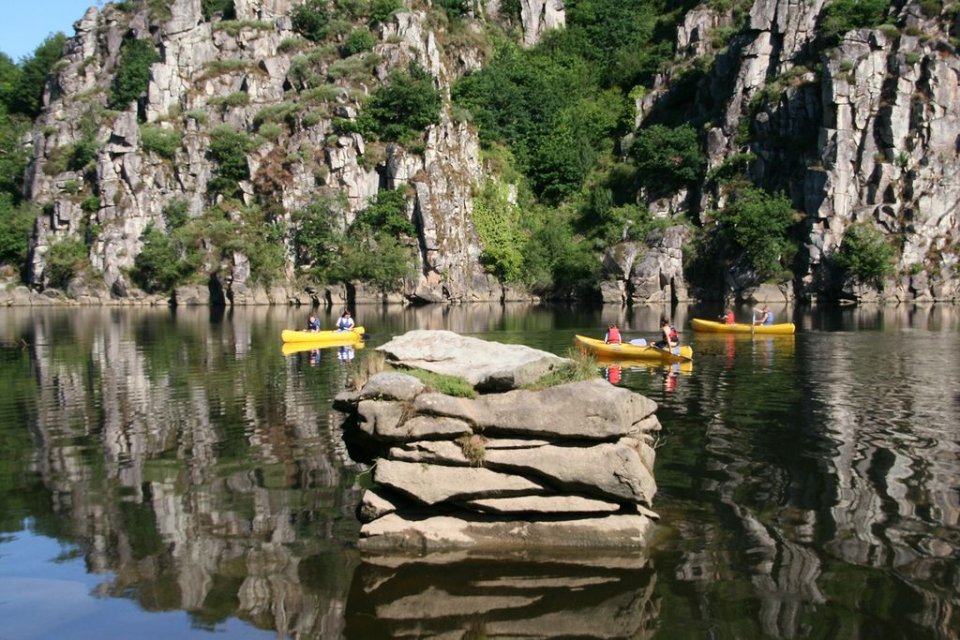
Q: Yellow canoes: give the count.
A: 3